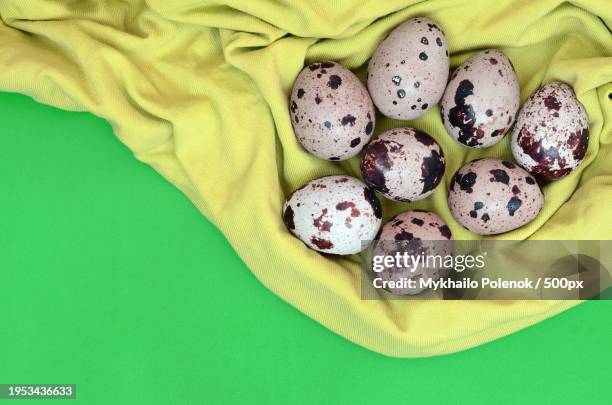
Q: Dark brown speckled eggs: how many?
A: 8